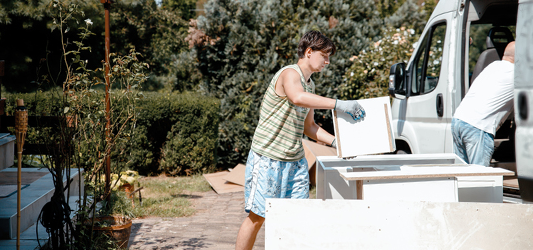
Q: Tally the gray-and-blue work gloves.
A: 2